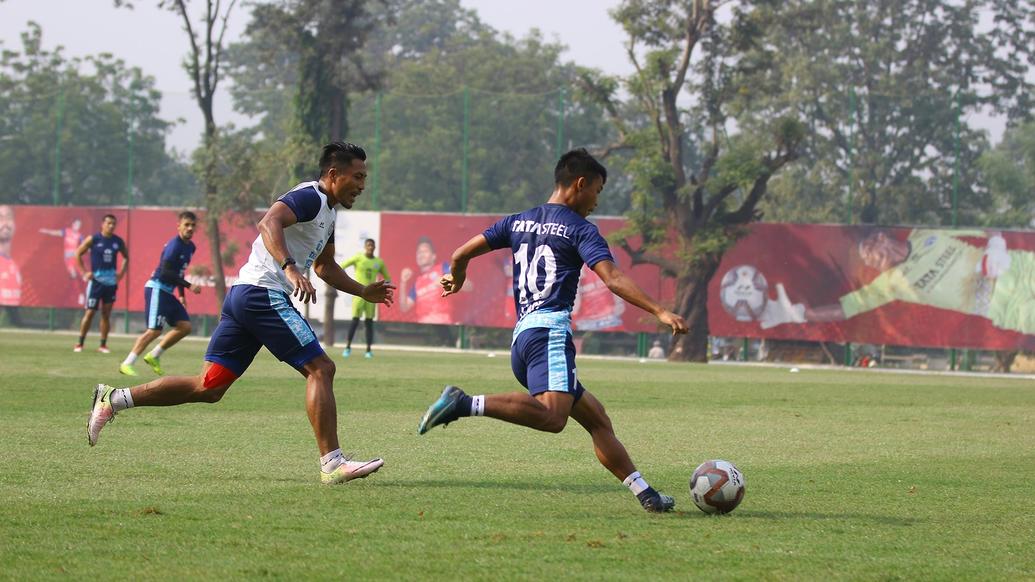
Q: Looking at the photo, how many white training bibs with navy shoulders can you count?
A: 1